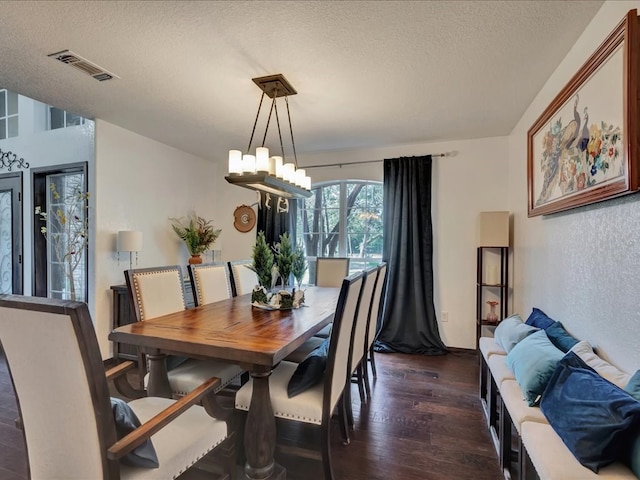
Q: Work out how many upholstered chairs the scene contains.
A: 8